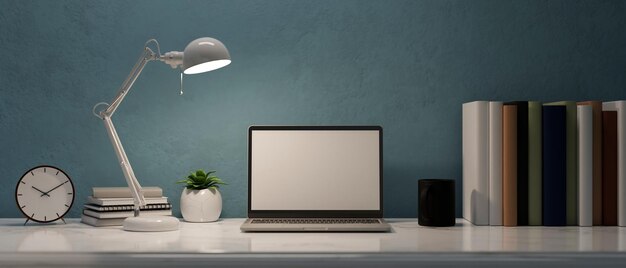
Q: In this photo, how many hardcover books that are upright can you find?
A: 11